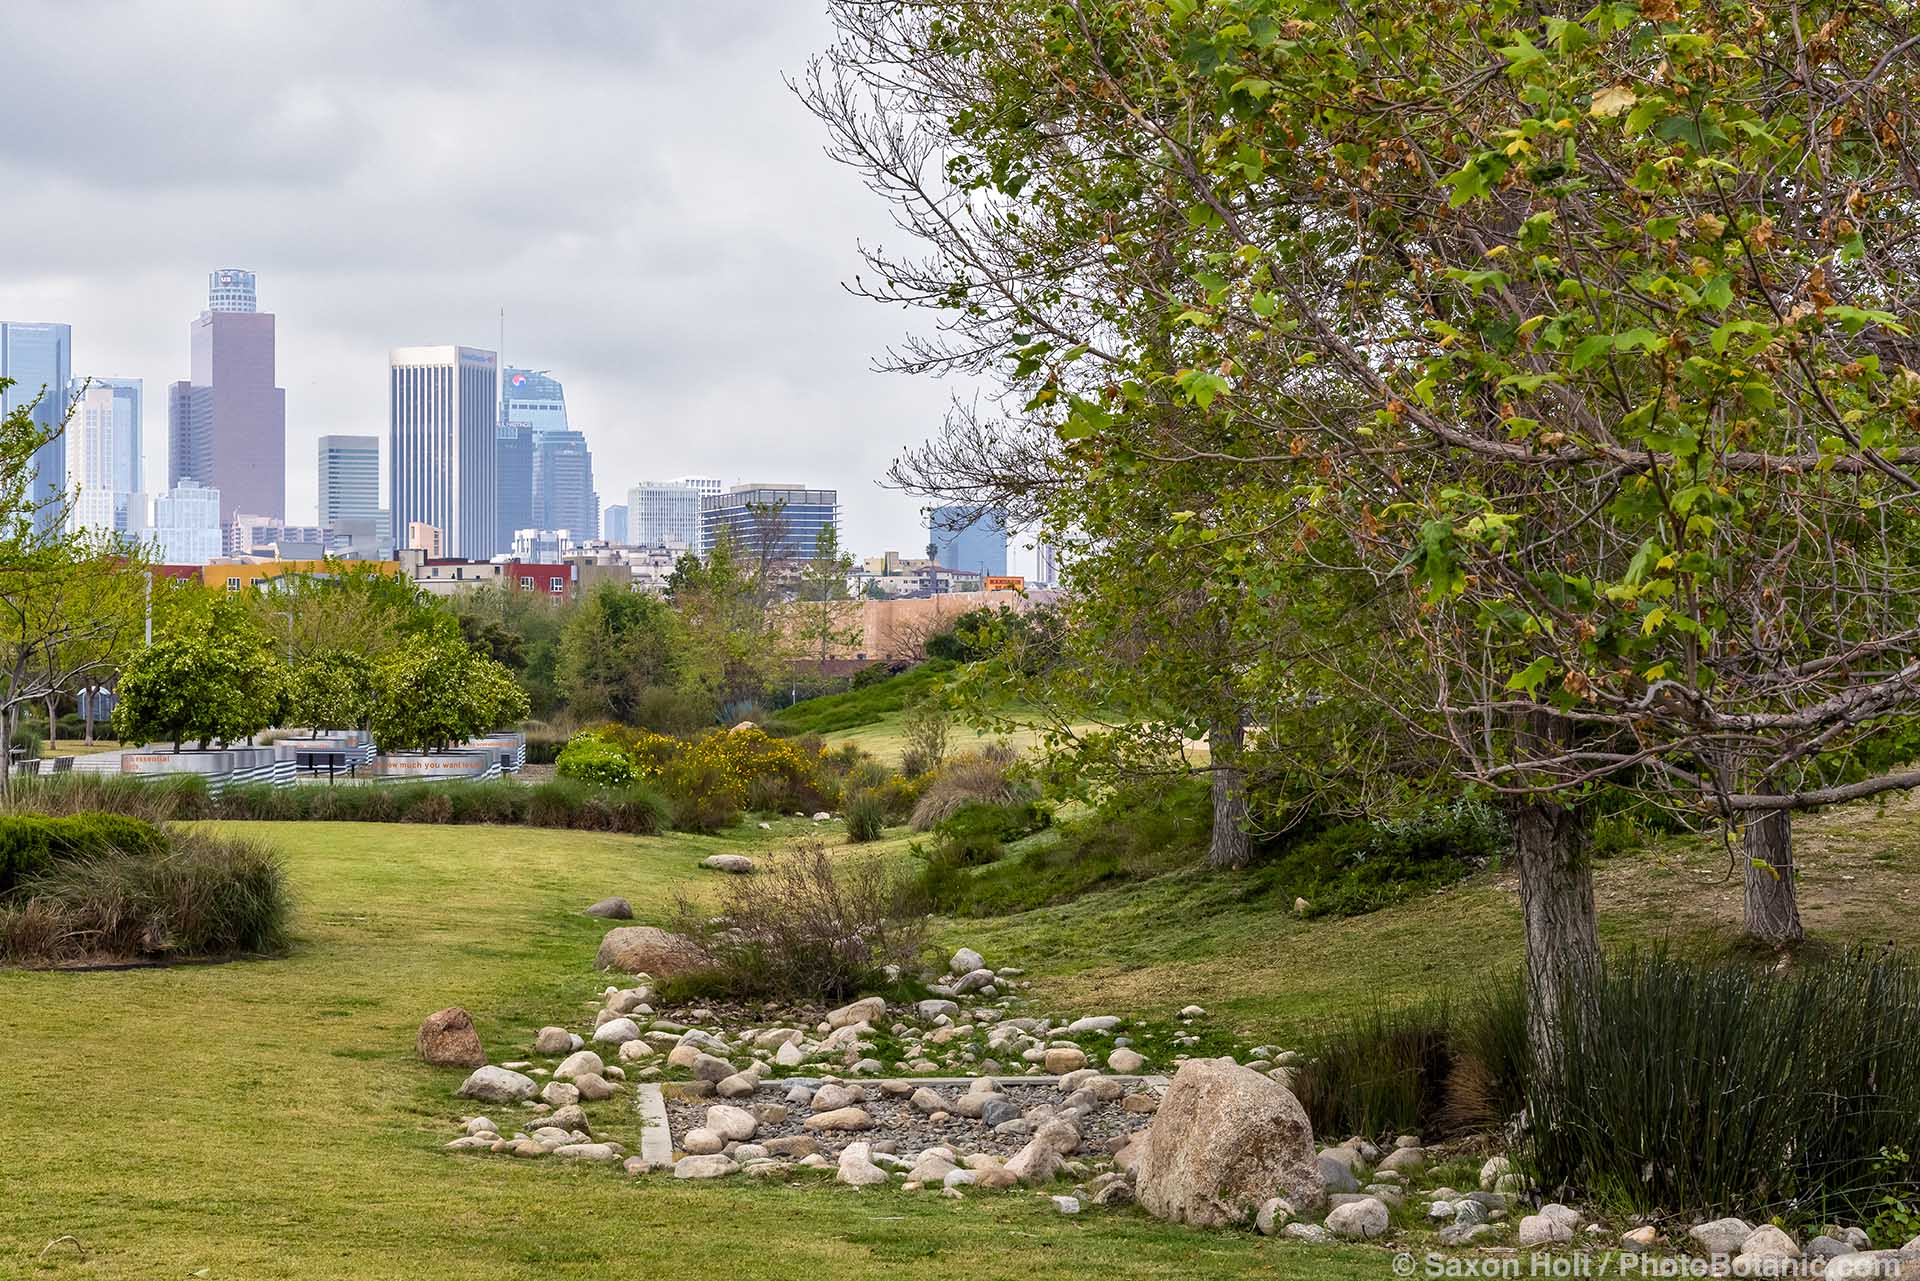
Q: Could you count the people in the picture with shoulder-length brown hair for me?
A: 0